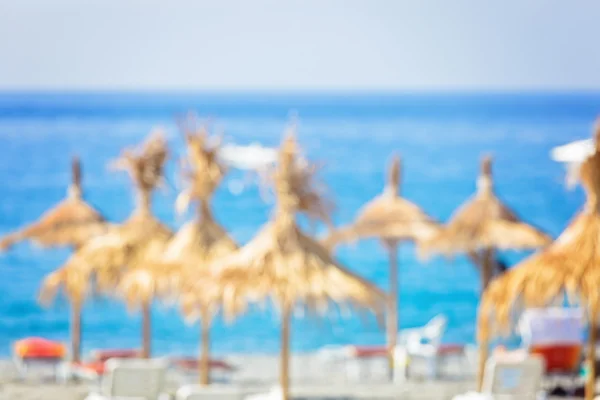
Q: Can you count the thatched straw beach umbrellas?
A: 7